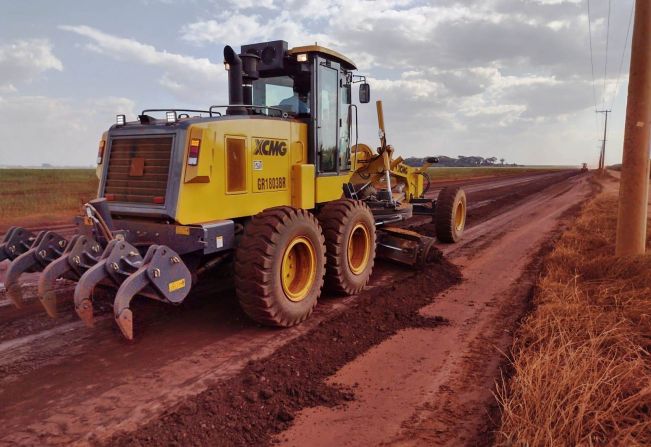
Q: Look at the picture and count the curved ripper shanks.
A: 5